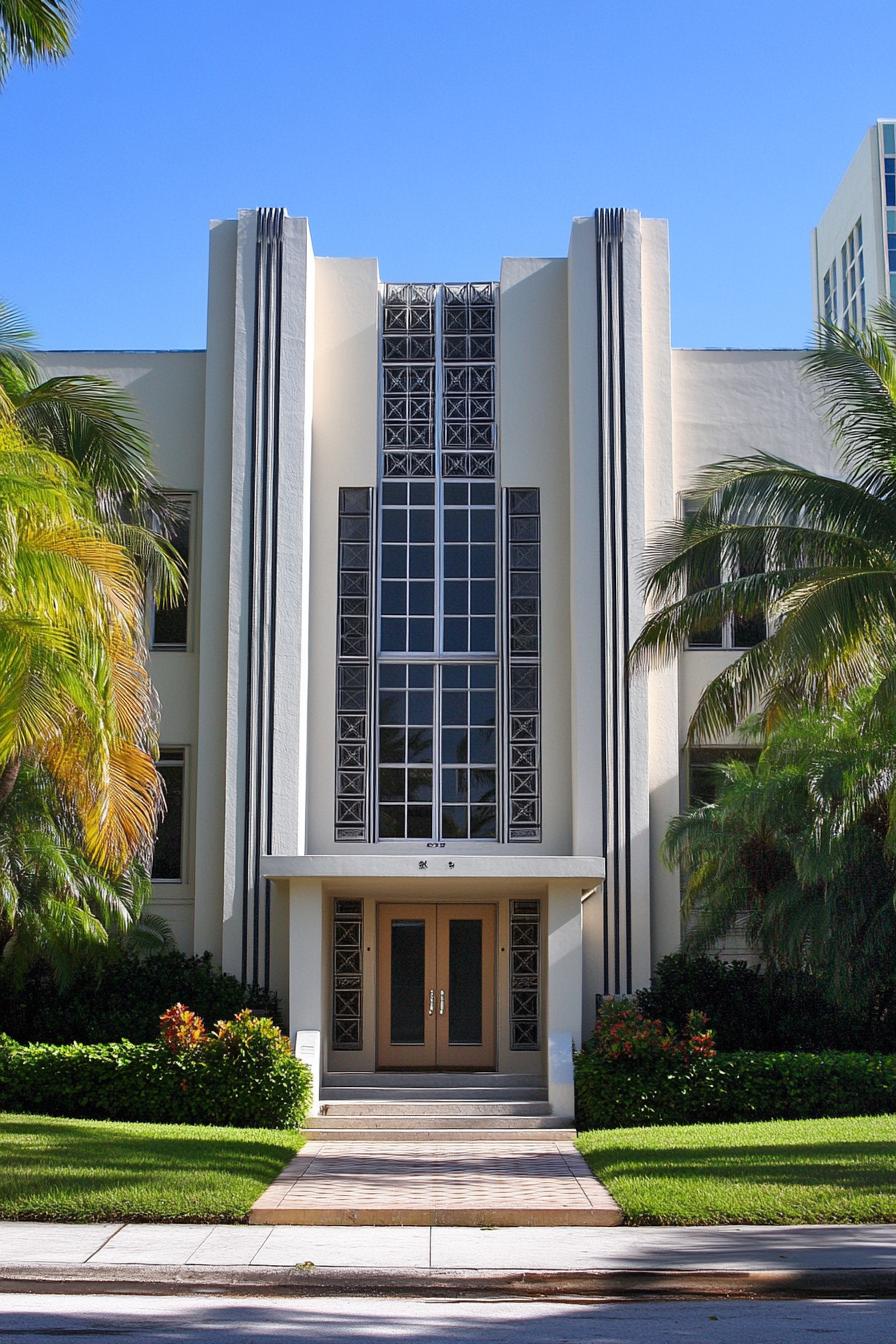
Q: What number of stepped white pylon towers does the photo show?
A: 2